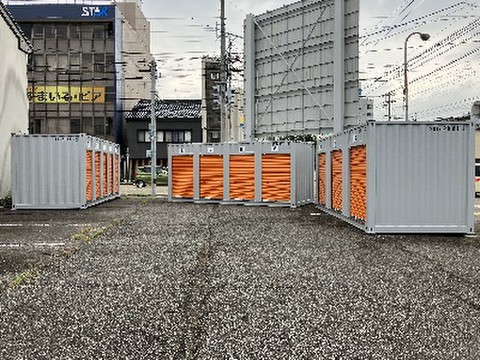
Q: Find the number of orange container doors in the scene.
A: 12